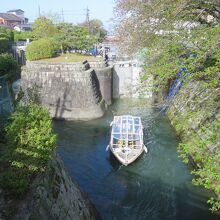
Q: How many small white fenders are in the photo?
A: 3